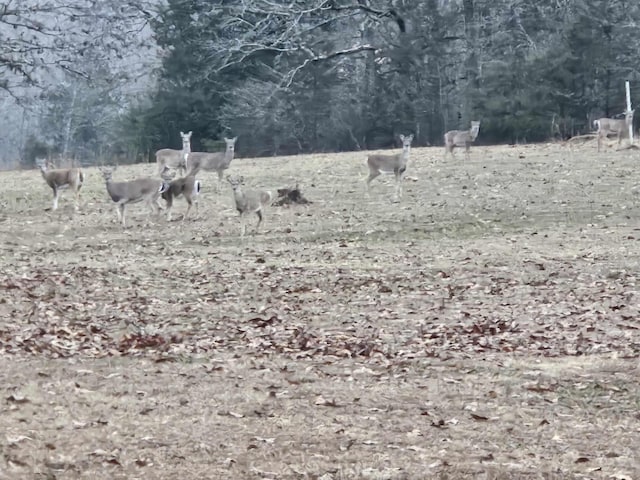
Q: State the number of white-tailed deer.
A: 9